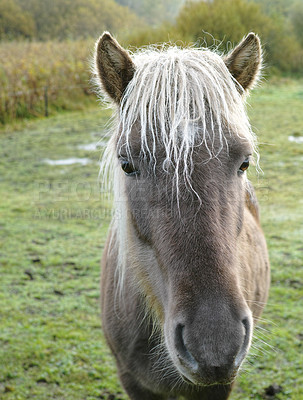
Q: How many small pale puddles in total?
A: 3